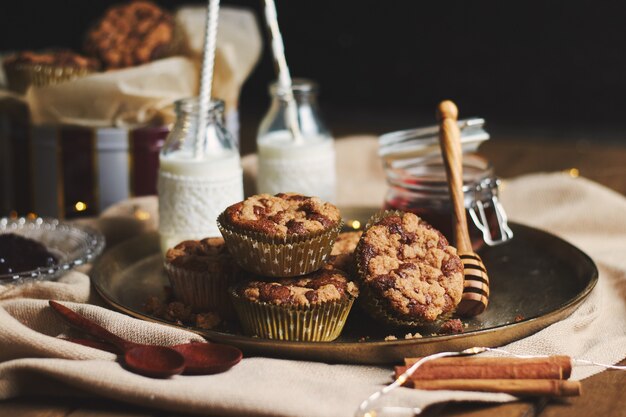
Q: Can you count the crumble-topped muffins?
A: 7